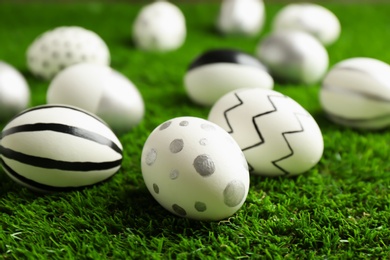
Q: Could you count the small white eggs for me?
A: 12